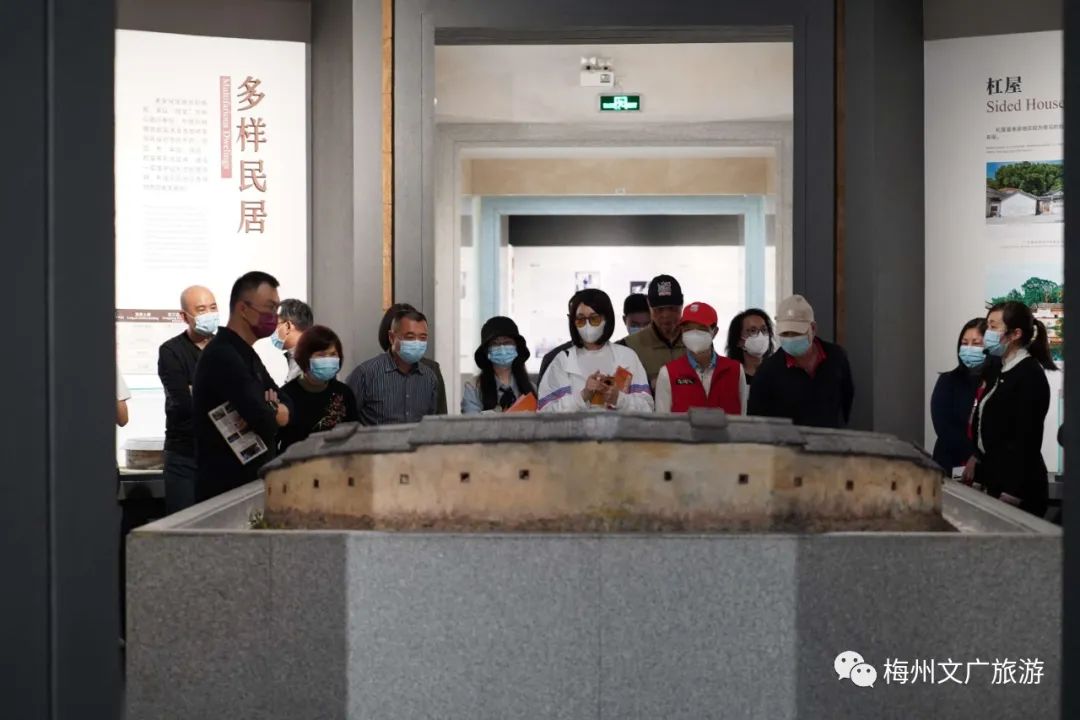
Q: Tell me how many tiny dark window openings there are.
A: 14